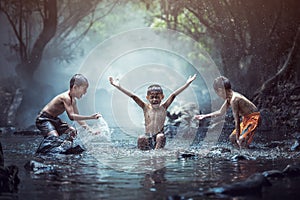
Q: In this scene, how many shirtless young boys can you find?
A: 3